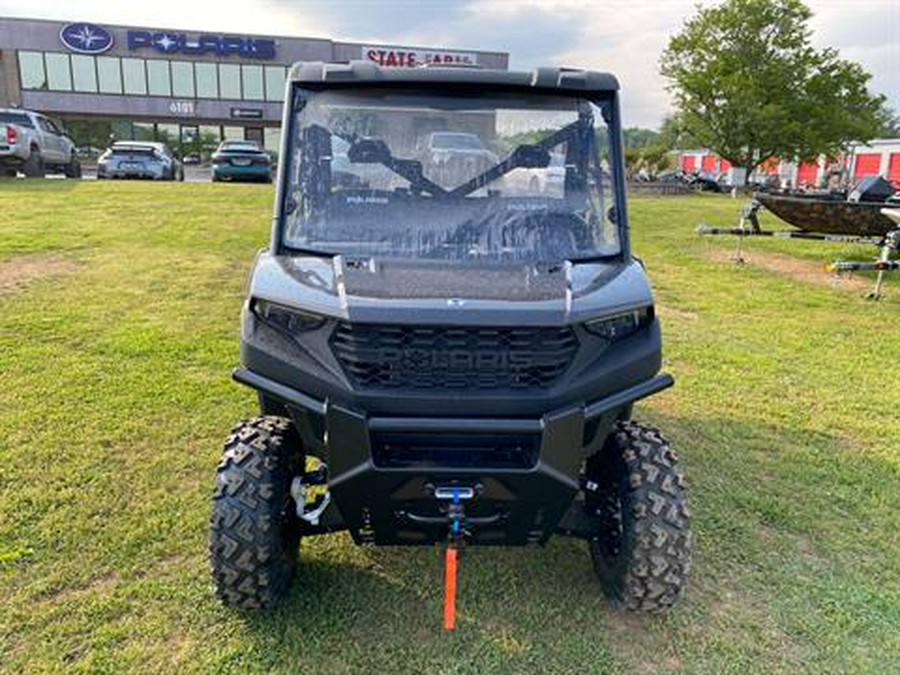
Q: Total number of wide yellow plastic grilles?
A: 0